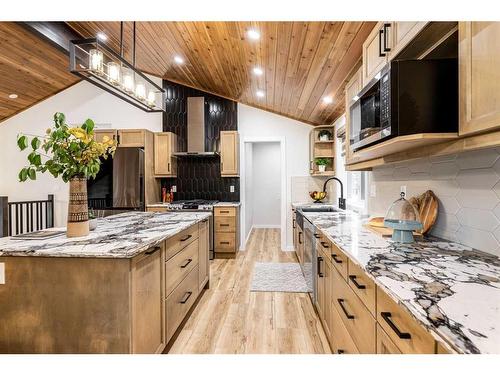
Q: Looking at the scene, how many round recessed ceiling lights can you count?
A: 7